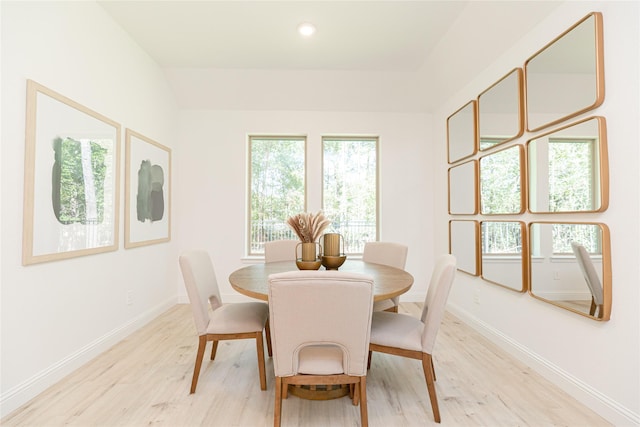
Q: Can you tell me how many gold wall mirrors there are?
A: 9